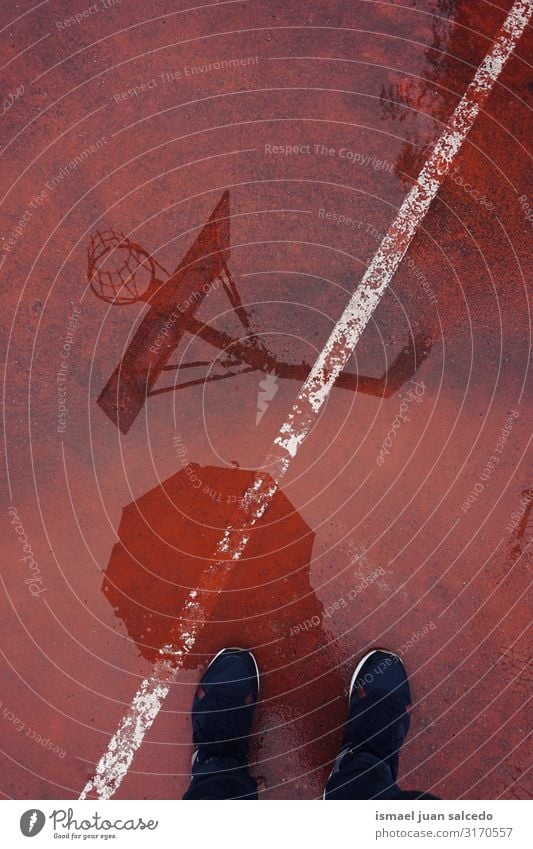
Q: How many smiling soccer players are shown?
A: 0